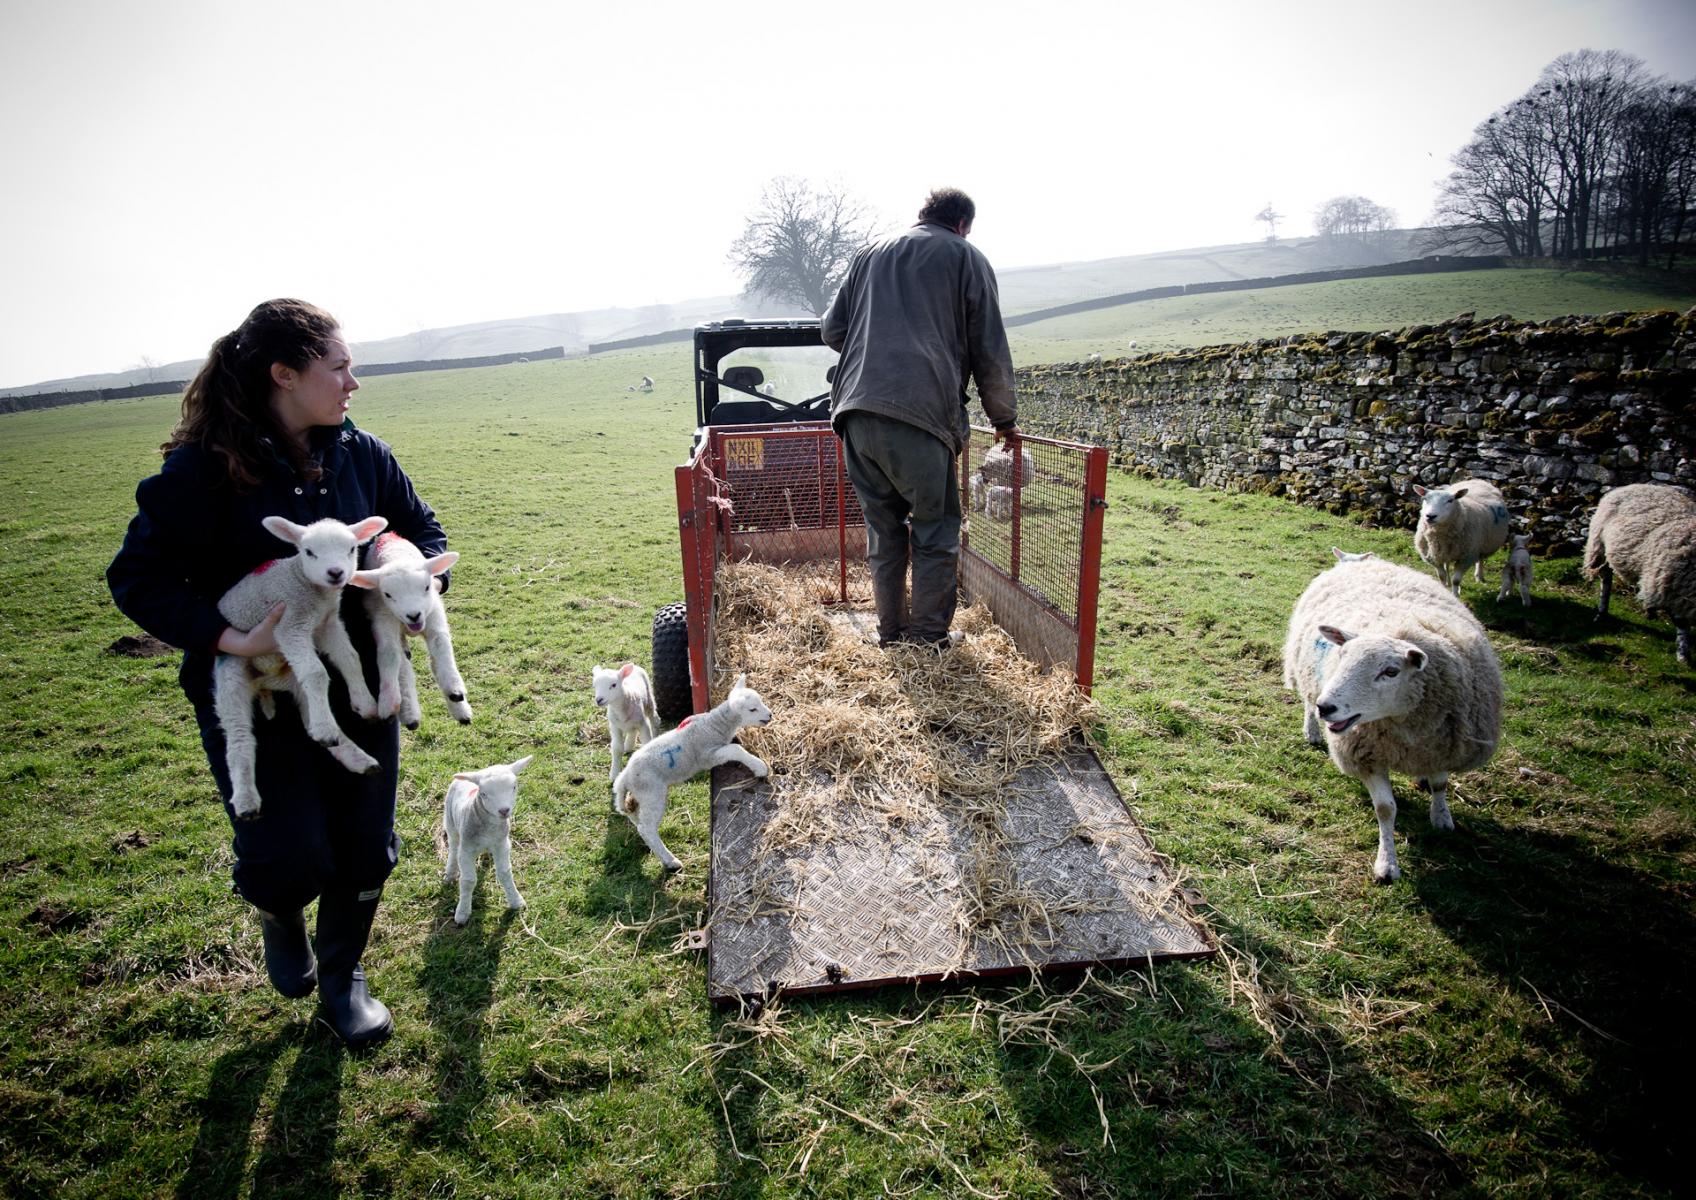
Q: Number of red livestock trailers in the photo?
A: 1